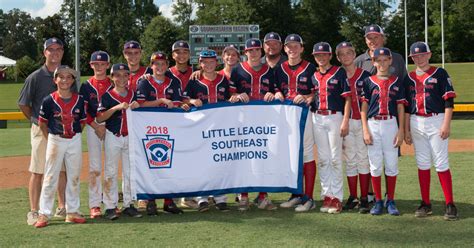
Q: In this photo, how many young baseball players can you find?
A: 14